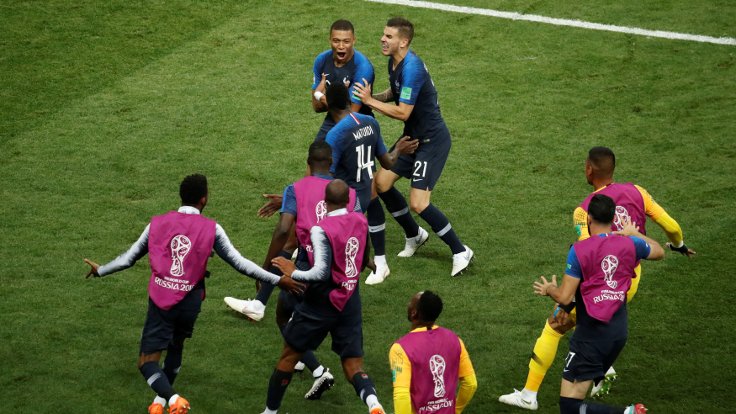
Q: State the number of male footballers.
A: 9